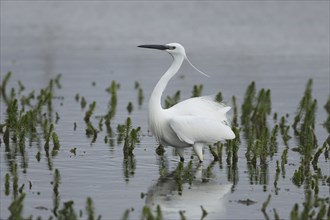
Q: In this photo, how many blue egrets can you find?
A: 0